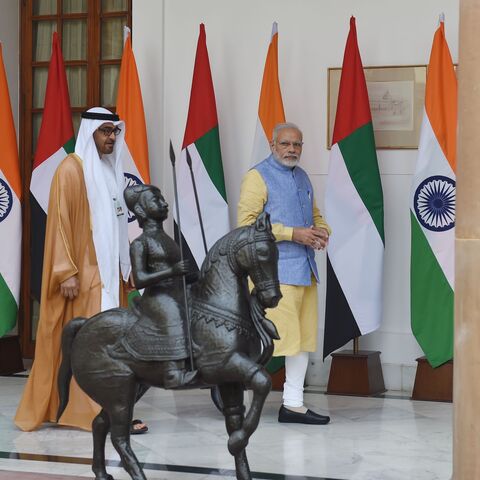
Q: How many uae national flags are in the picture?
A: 3